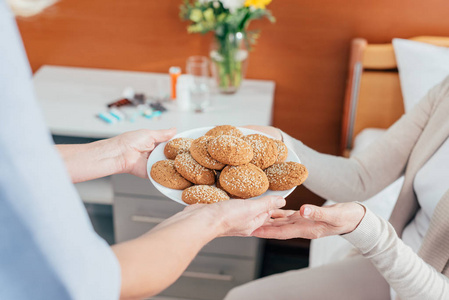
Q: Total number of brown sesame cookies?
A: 11